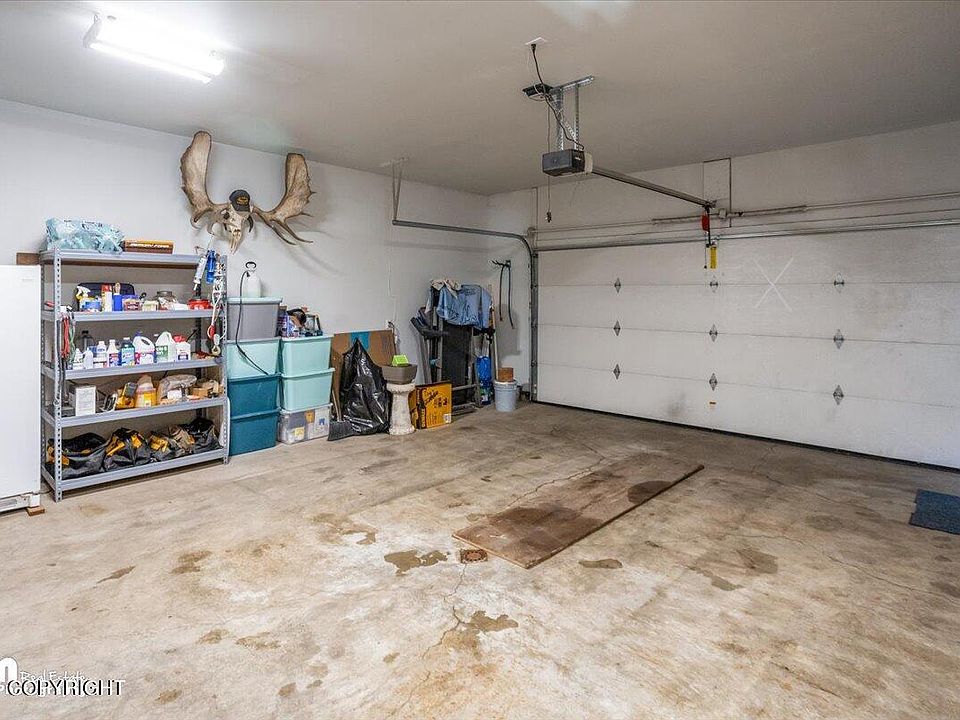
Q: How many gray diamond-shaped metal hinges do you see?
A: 9